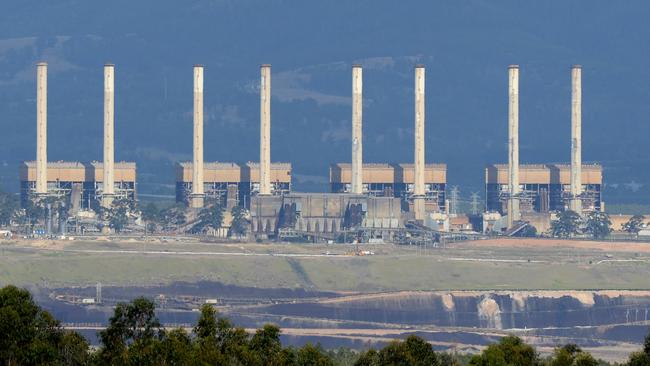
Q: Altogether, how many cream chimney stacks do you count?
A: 8